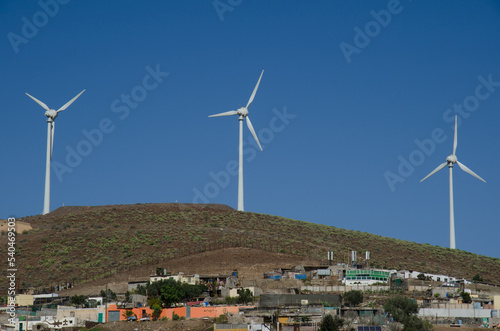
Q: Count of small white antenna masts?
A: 3